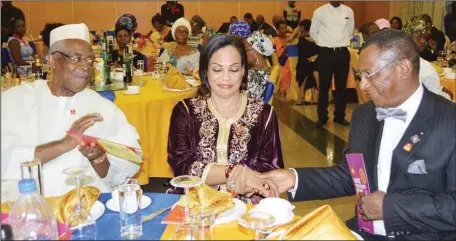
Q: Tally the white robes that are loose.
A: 1